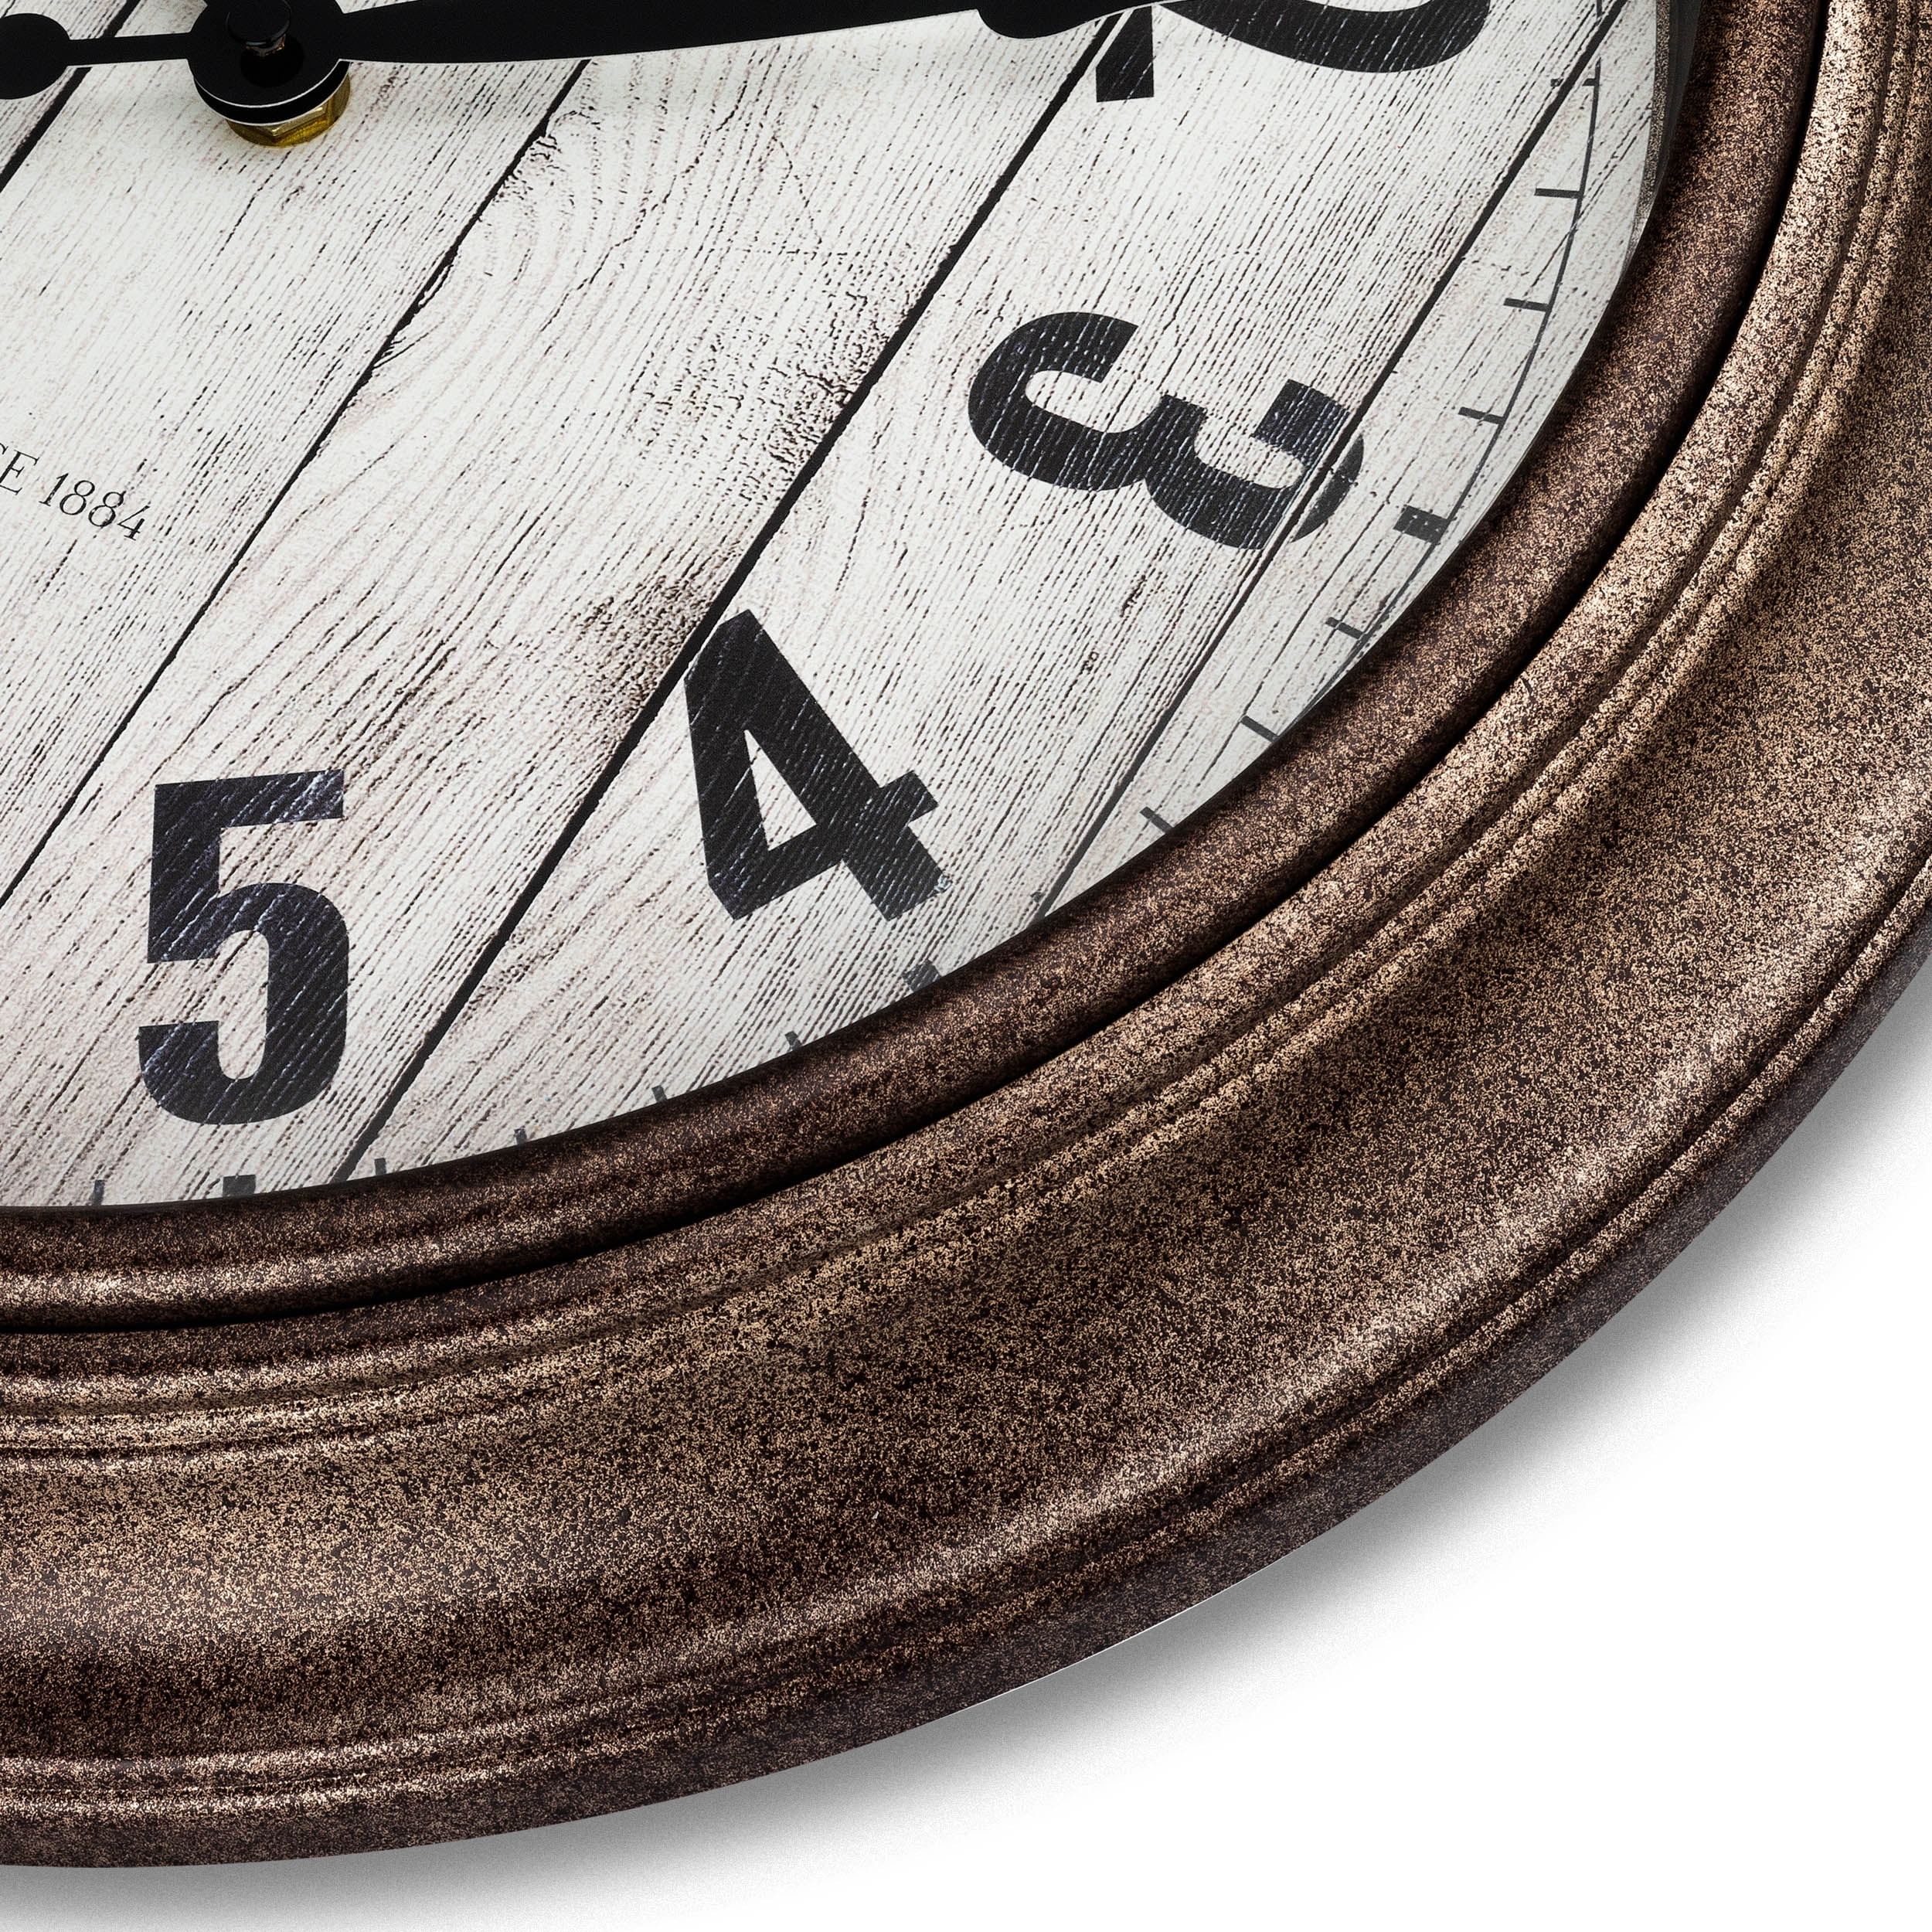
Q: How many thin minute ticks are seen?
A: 13